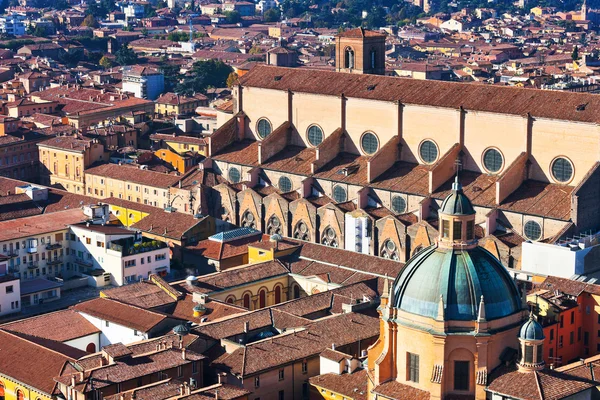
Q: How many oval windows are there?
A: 11